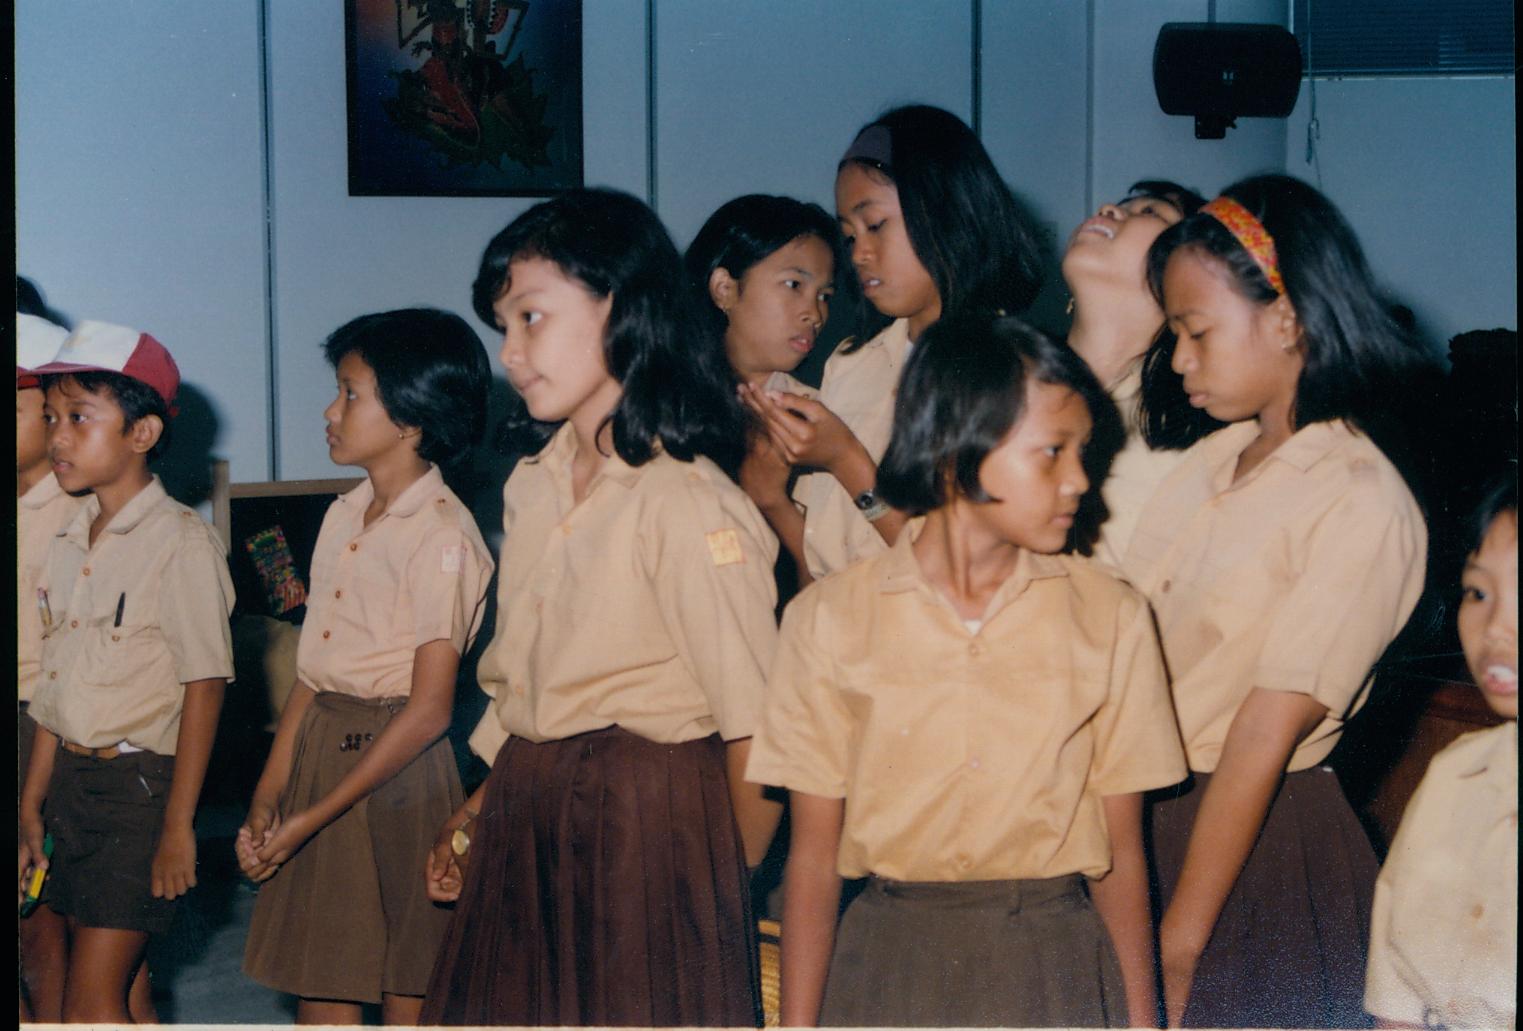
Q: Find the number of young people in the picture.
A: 10